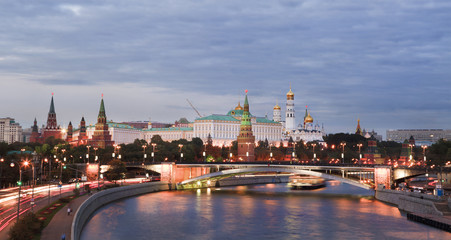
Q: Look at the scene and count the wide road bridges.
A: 1